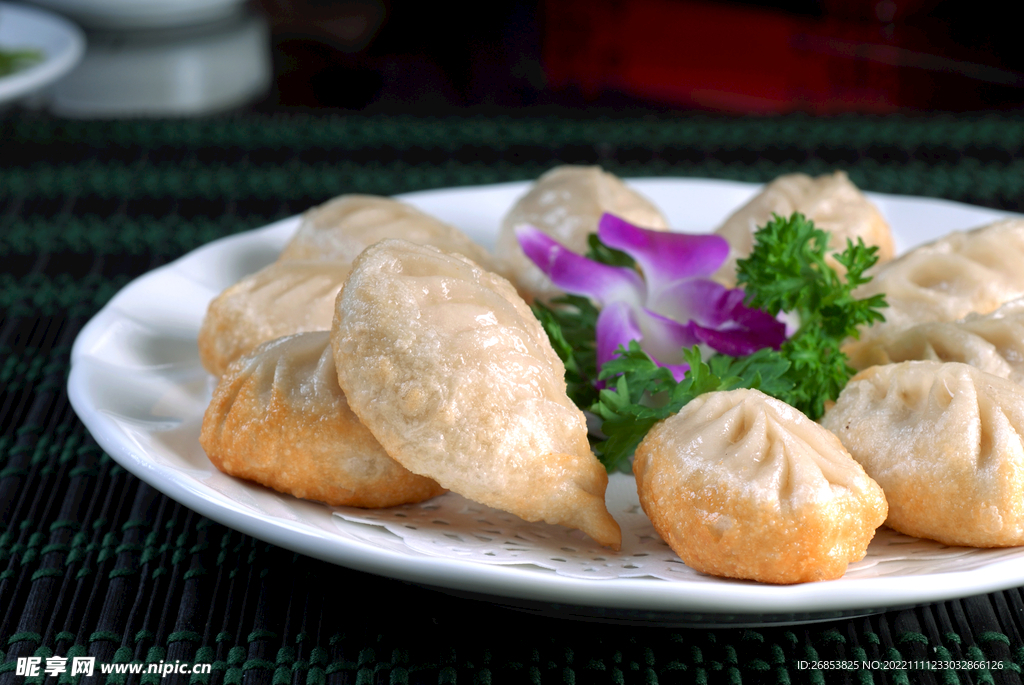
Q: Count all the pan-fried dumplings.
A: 10